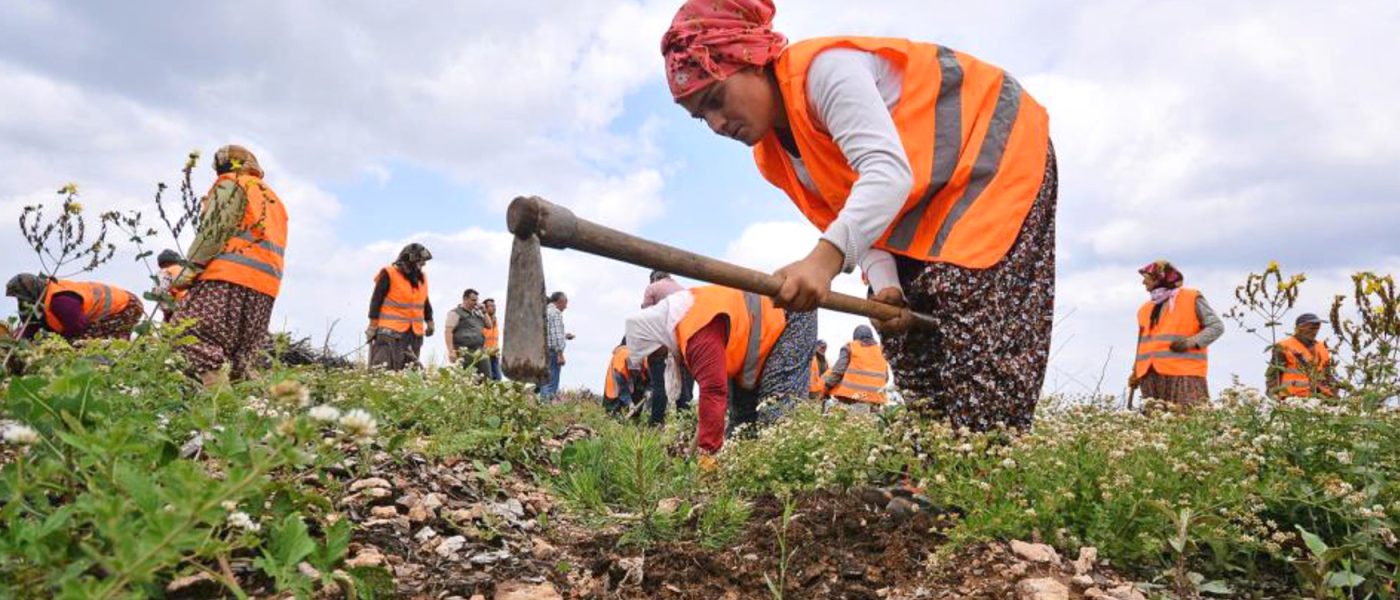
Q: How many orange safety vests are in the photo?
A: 12